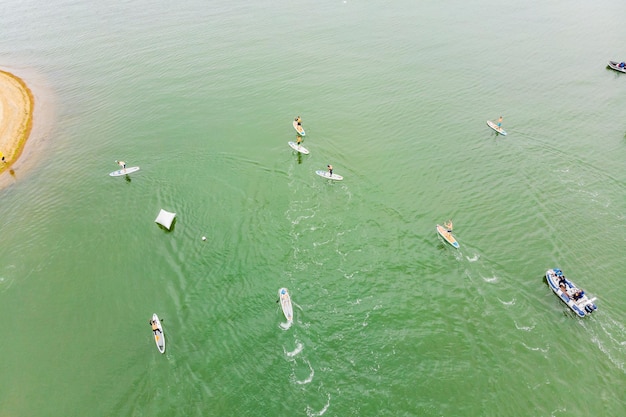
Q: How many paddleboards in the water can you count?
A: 8